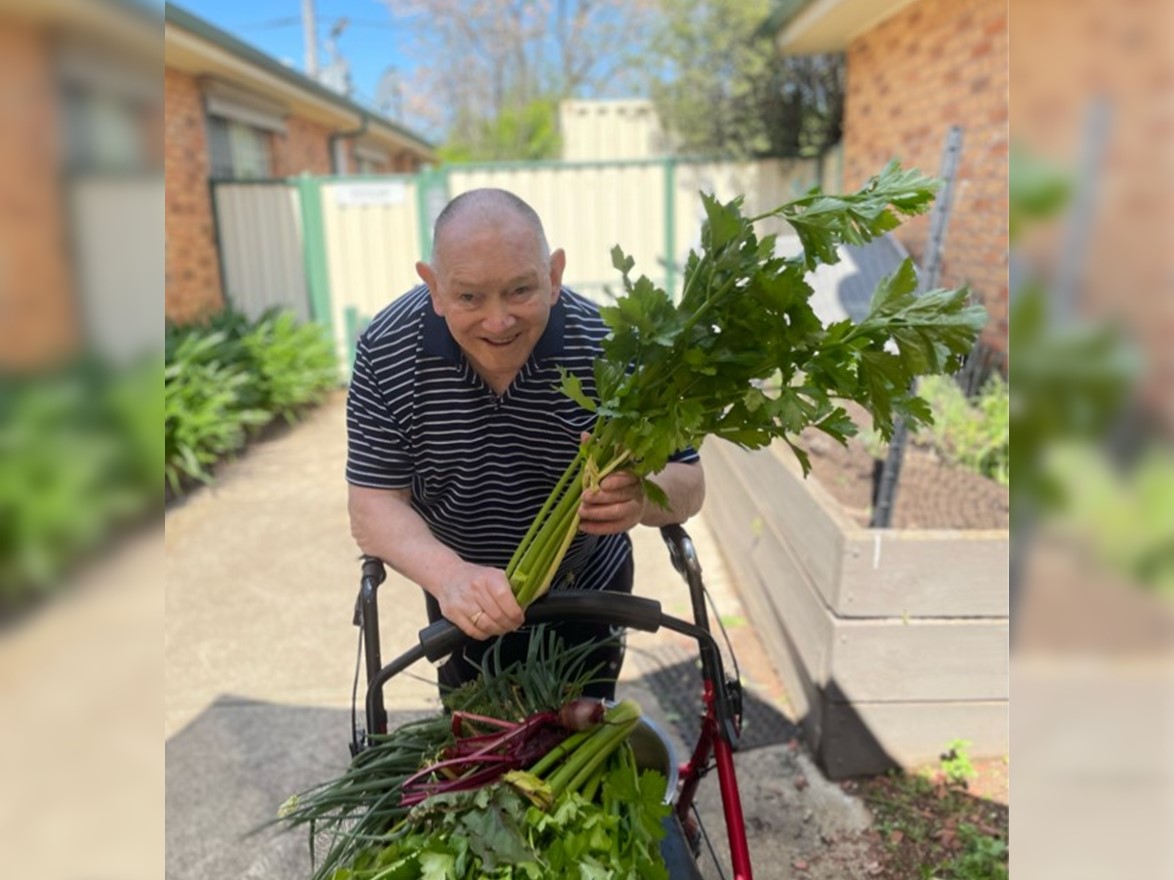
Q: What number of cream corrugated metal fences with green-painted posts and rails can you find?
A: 1